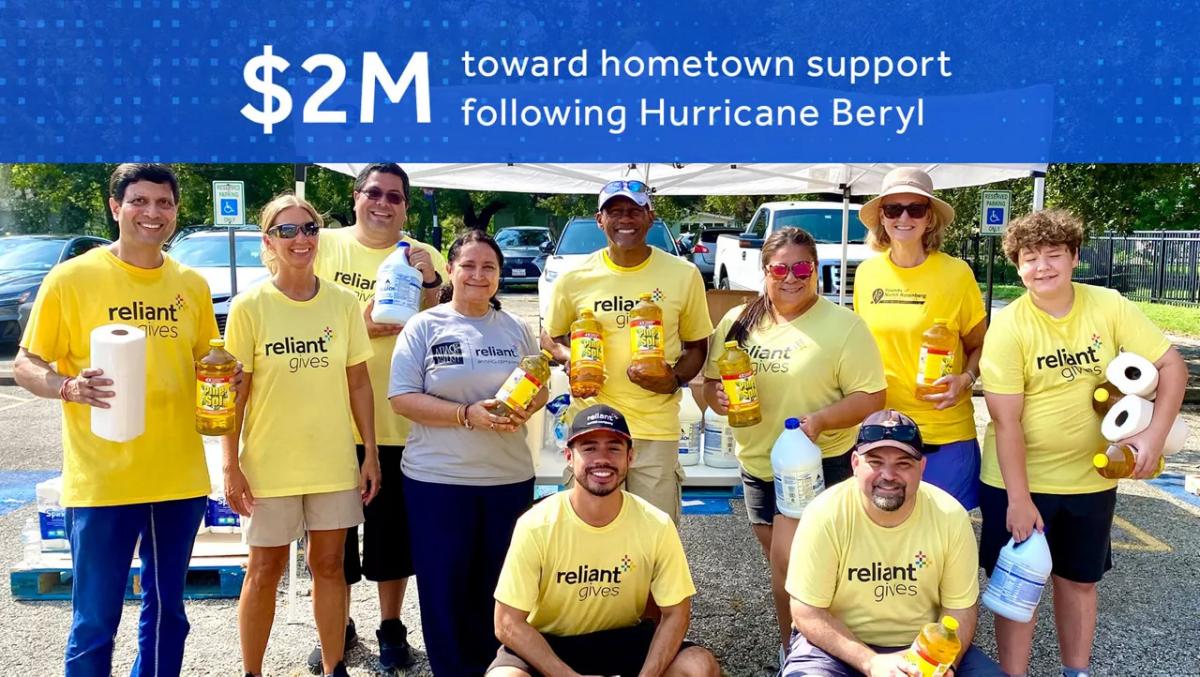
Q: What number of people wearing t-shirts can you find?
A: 10